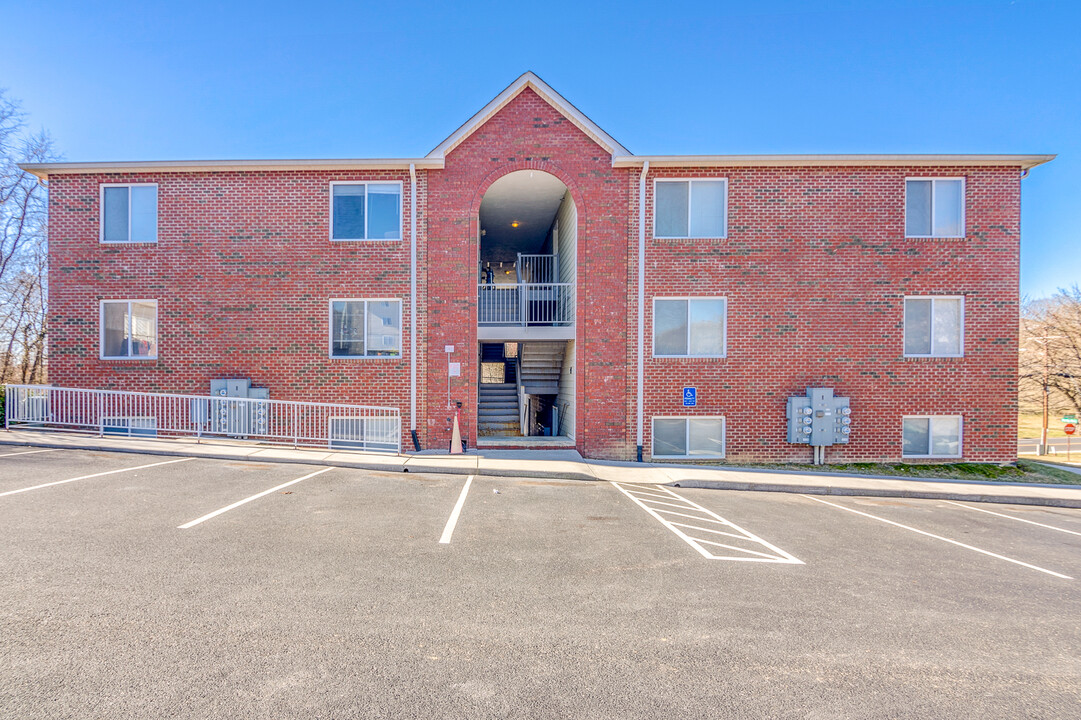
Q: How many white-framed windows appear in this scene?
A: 12